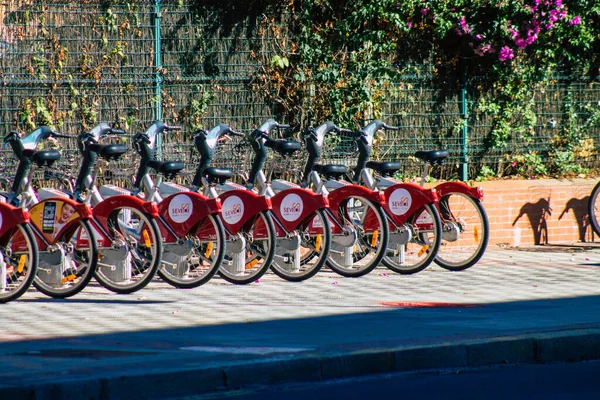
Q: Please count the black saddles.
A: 8